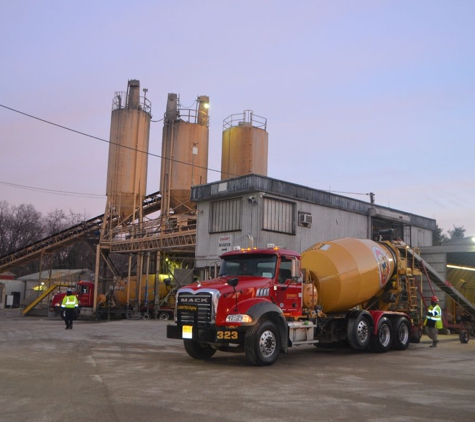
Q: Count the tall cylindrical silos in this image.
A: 3